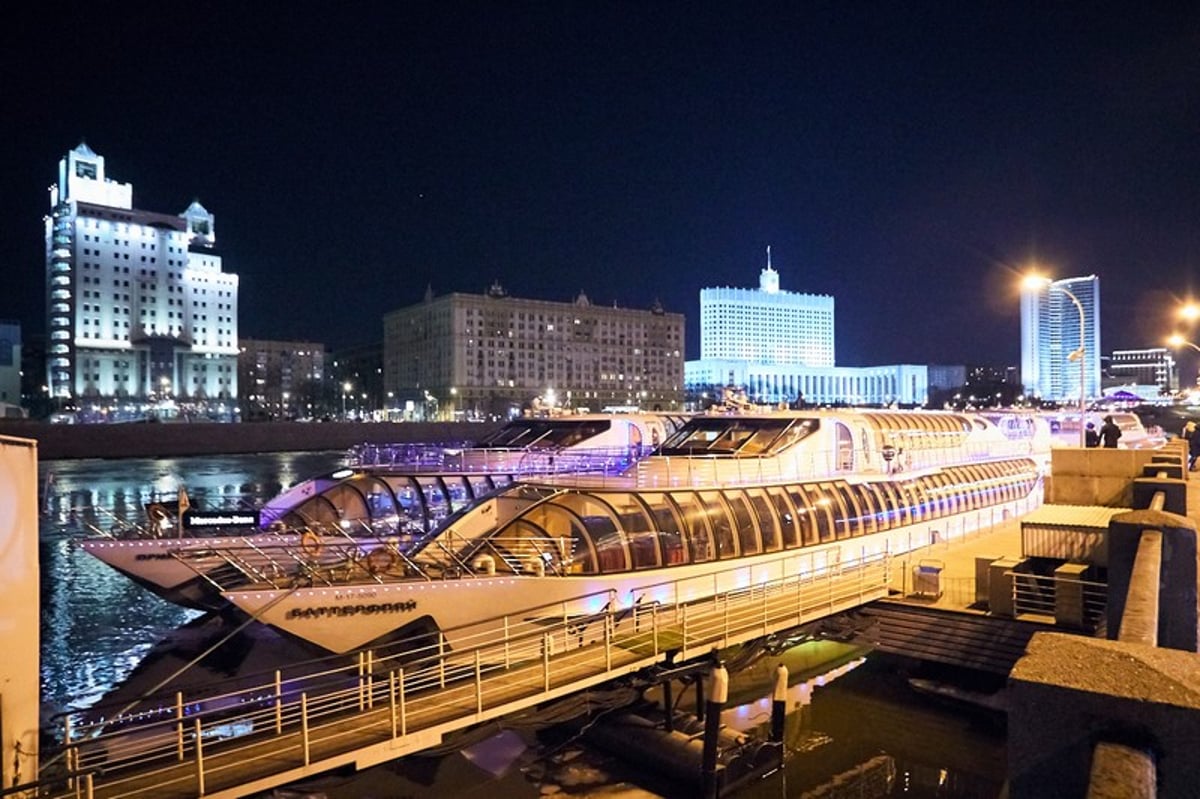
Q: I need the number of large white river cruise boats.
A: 2